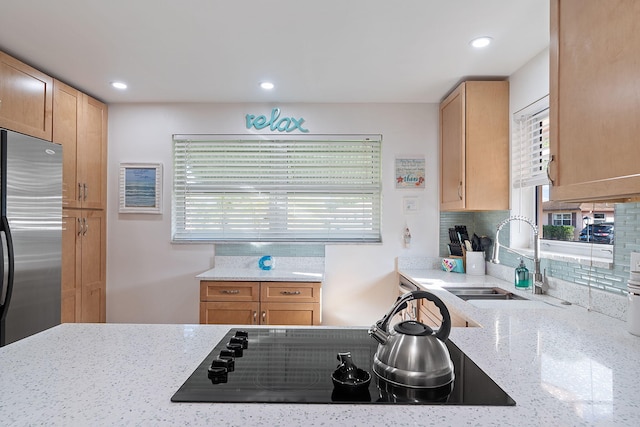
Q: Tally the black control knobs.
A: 4